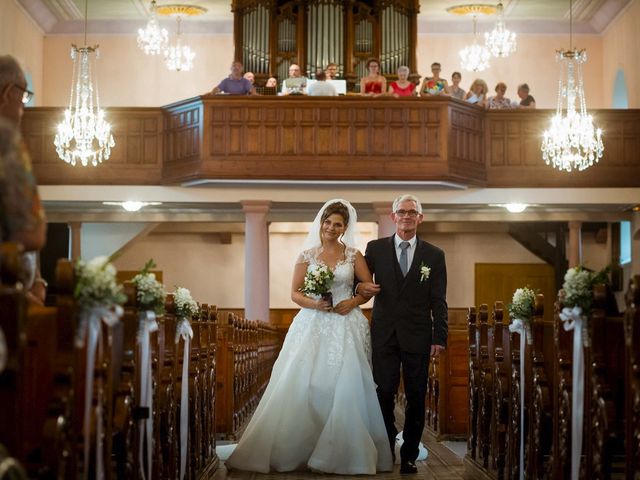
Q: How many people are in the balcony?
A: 13